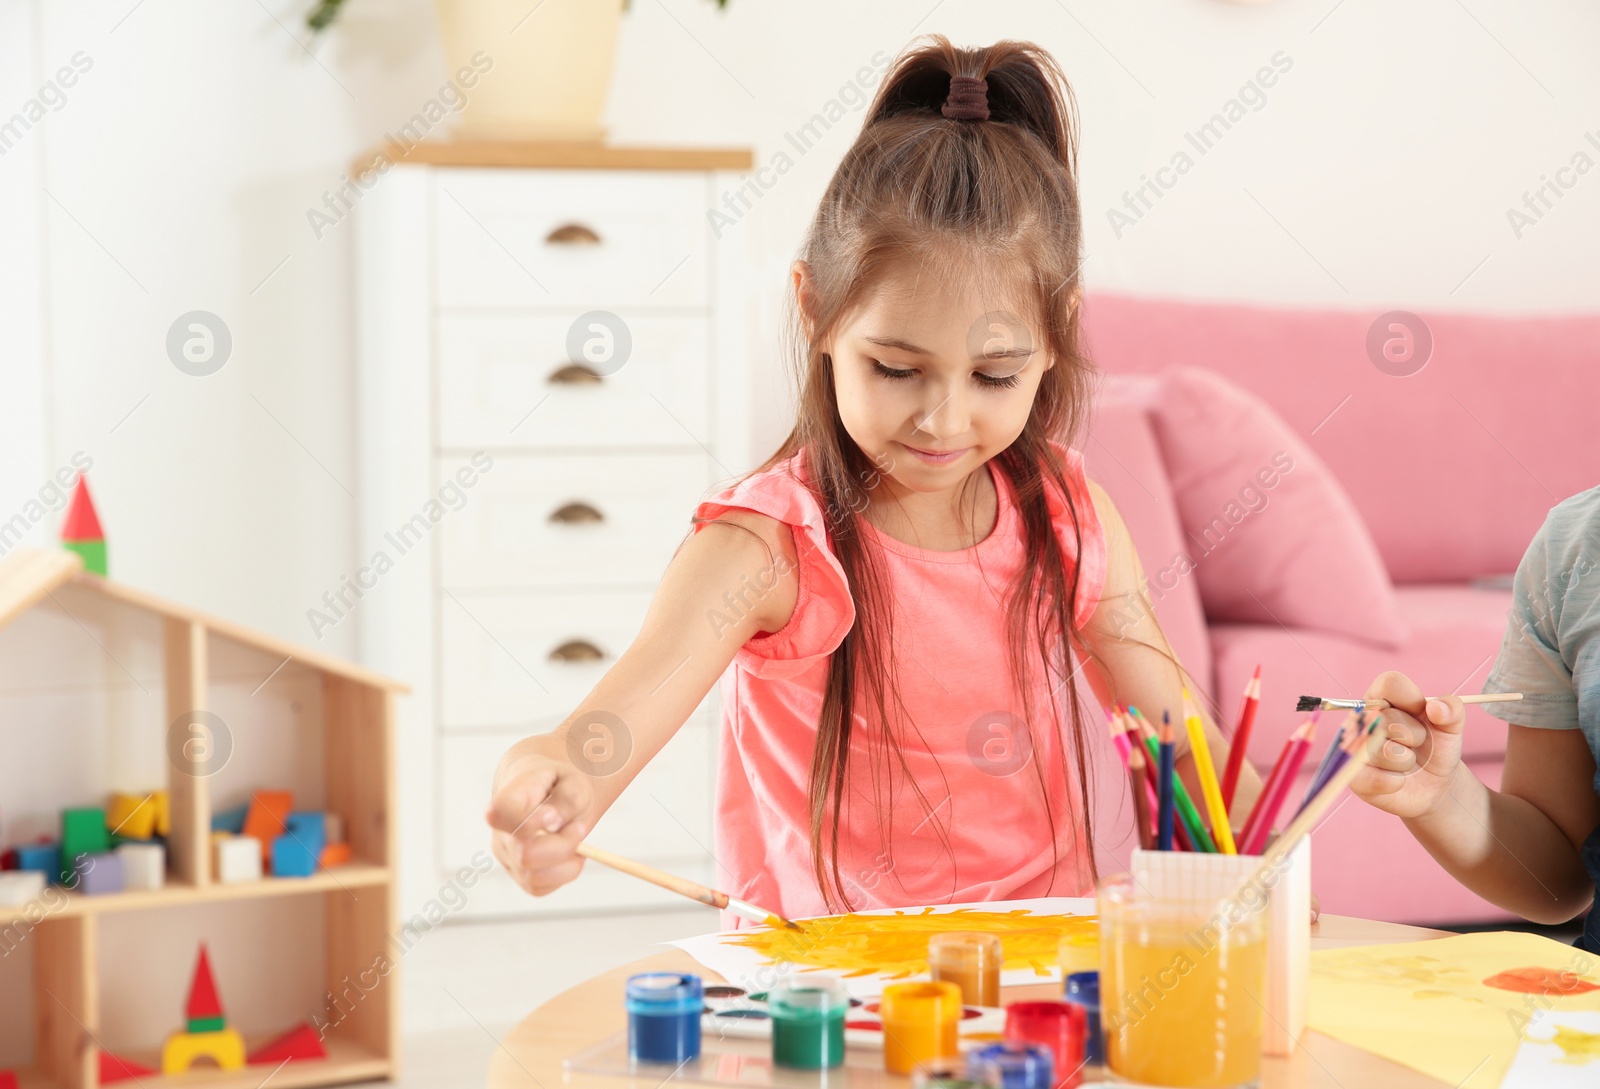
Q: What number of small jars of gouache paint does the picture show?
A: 9